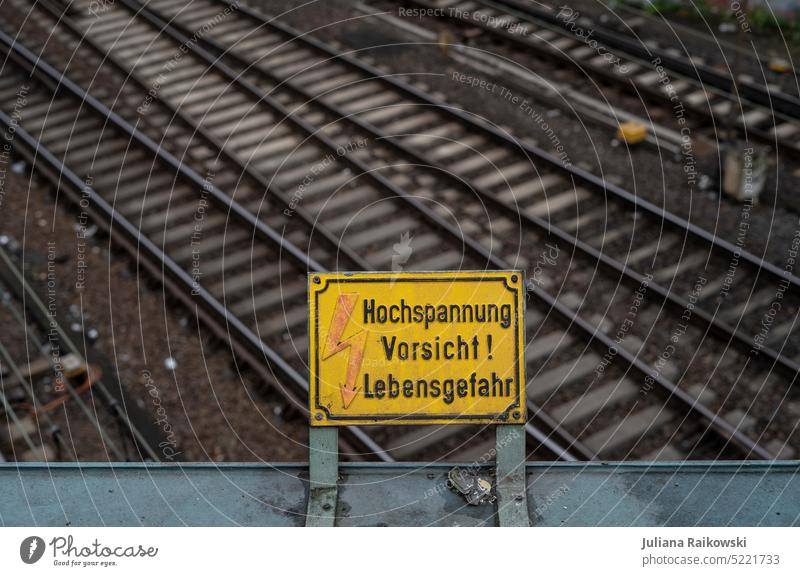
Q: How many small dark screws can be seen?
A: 4